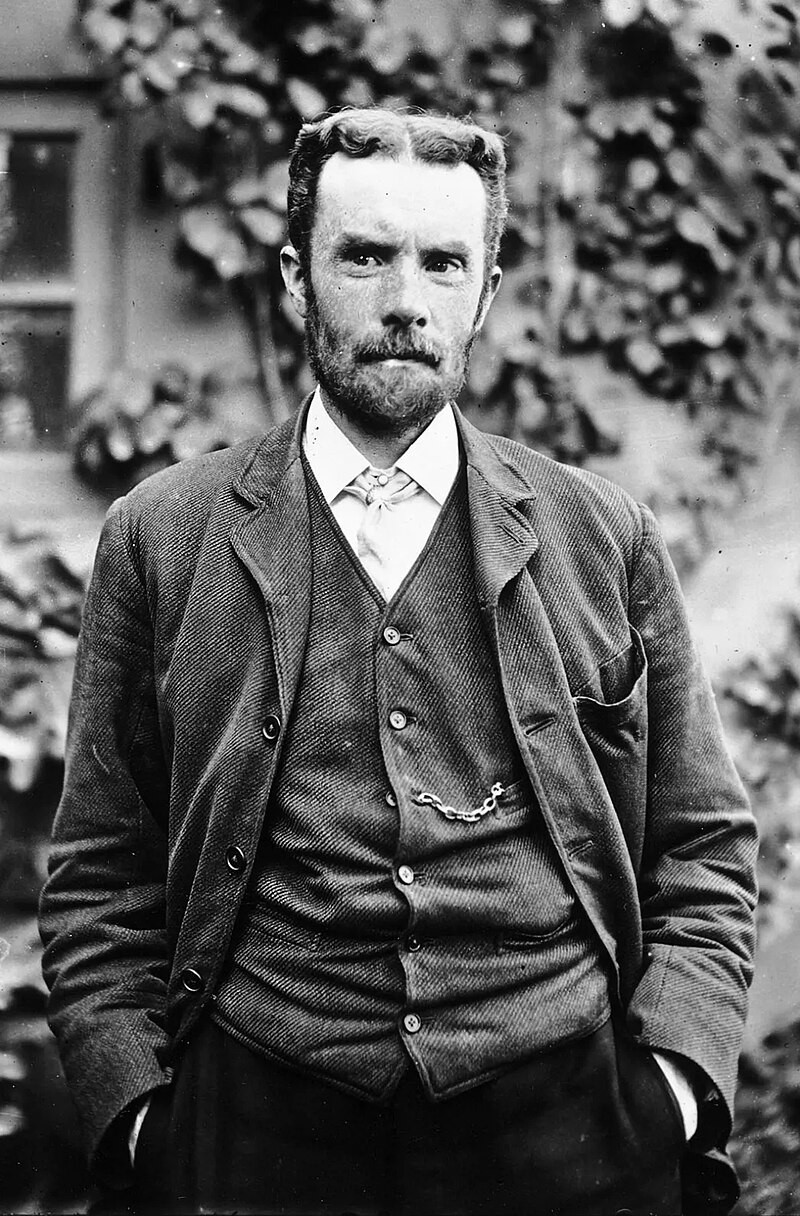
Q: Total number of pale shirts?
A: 1